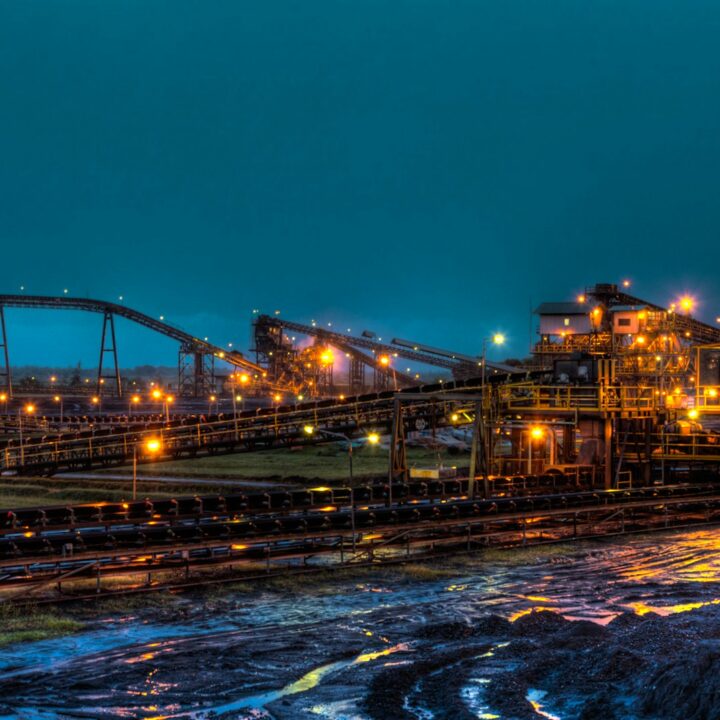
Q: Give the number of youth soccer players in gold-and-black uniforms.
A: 0